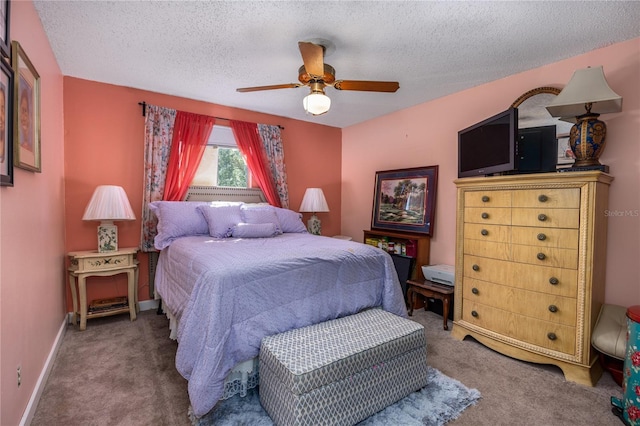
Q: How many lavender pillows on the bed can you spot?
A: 5